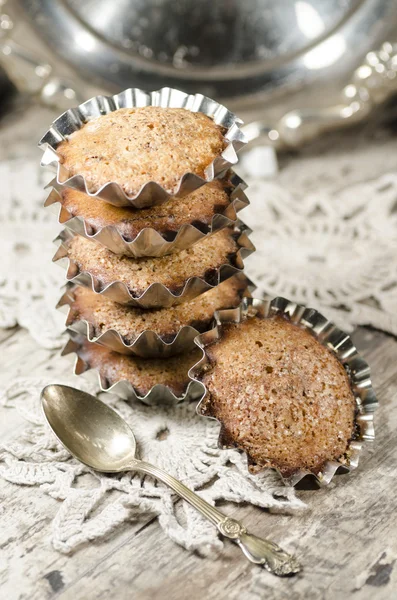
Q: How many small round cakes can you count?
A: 6